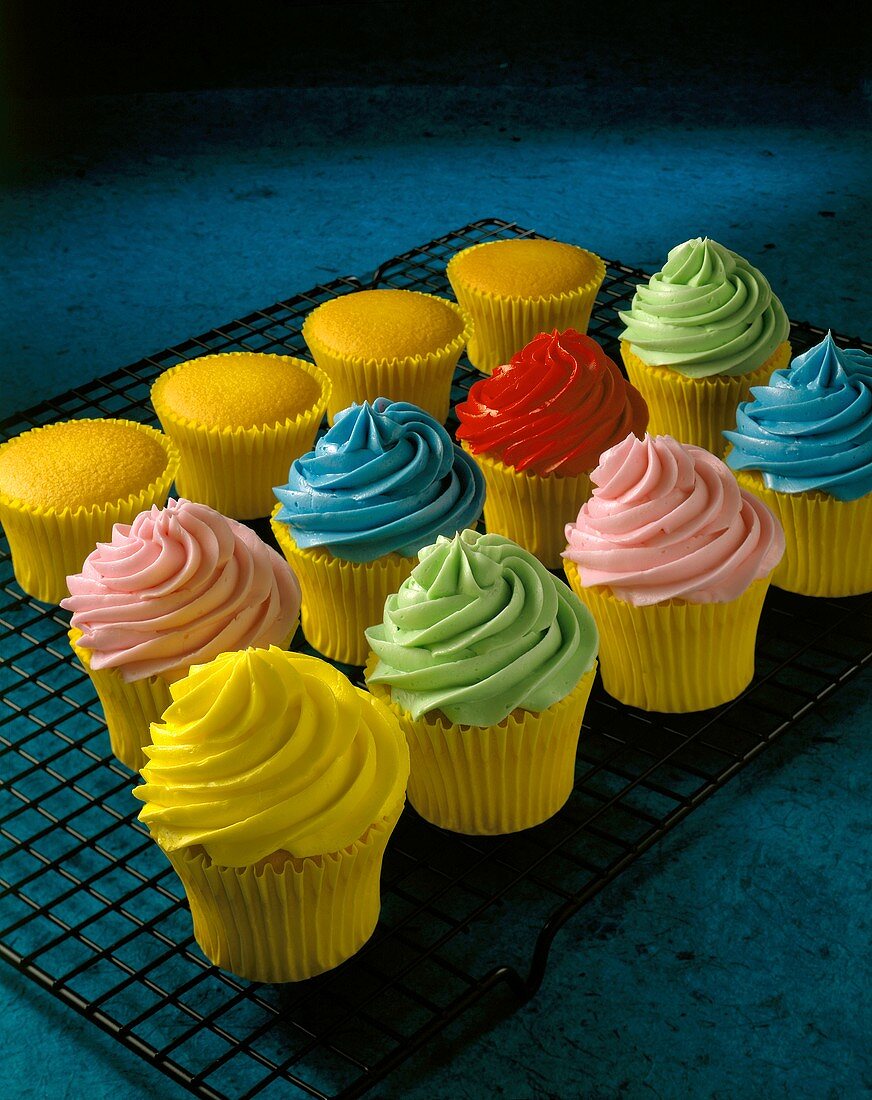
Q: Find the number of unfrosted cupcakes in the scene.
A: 4